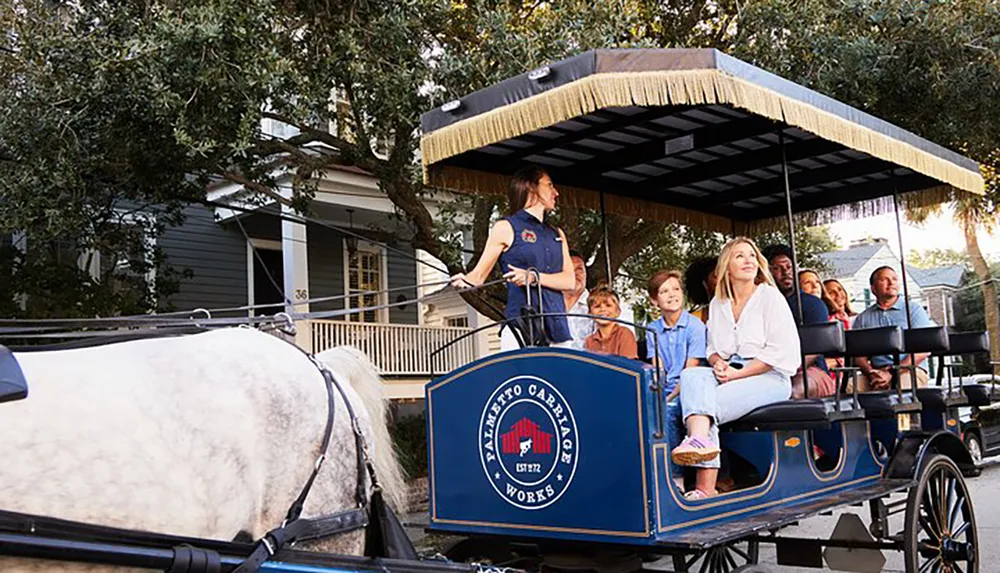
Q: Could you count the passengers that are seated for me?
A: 9